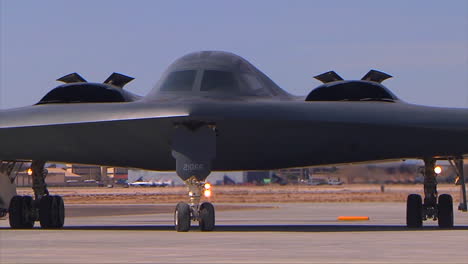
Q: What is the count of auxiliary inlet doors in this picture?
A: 4